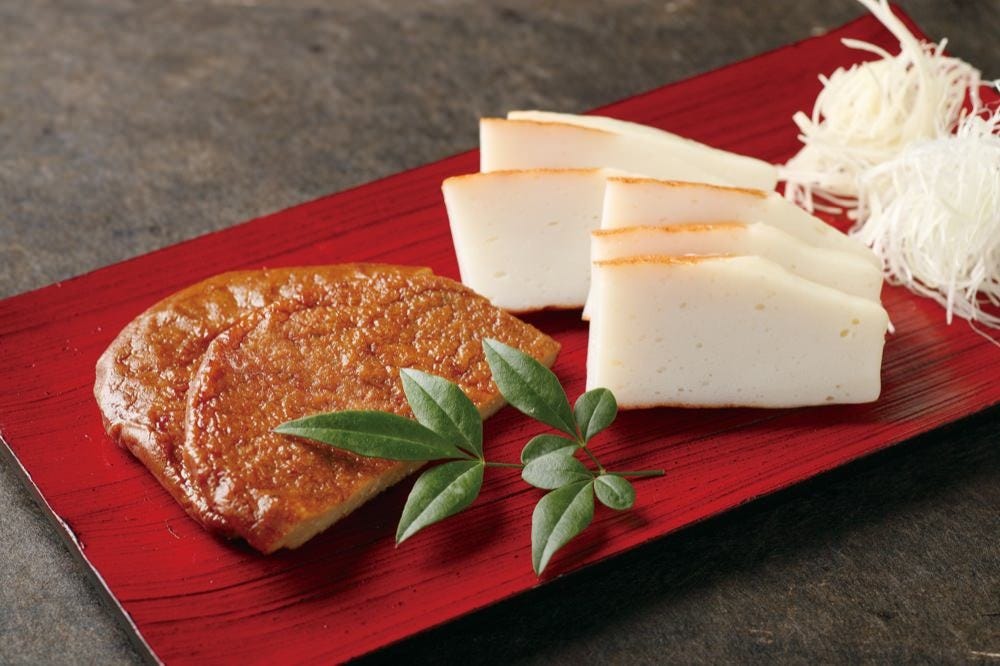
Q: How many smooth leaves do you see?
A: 9